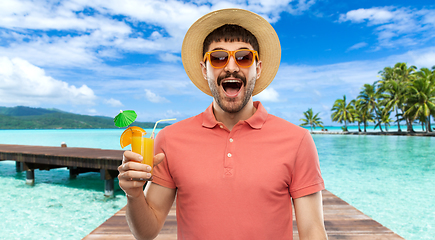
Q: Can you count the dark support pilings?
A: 4